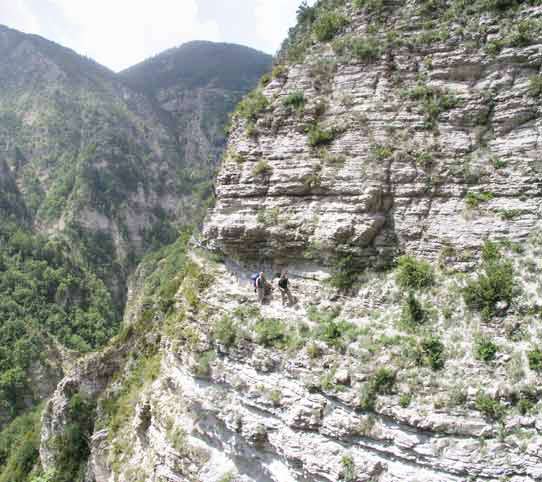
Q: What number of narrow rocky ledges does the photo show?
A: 1